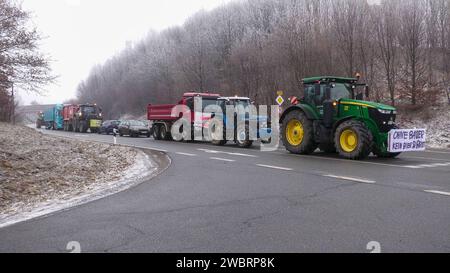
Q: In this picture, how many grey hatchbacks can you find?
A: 1